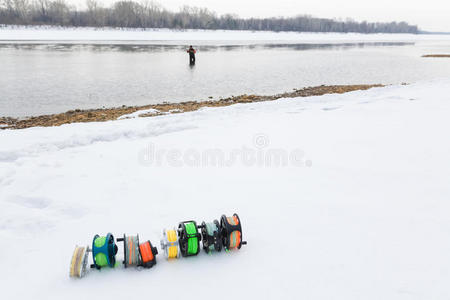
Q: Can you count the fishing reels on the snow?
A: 8